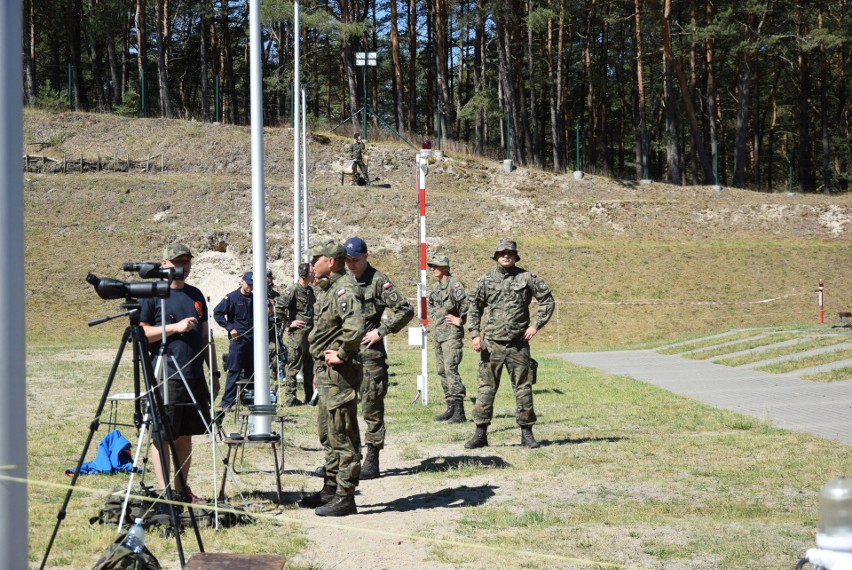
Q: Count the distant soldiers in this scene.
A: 1